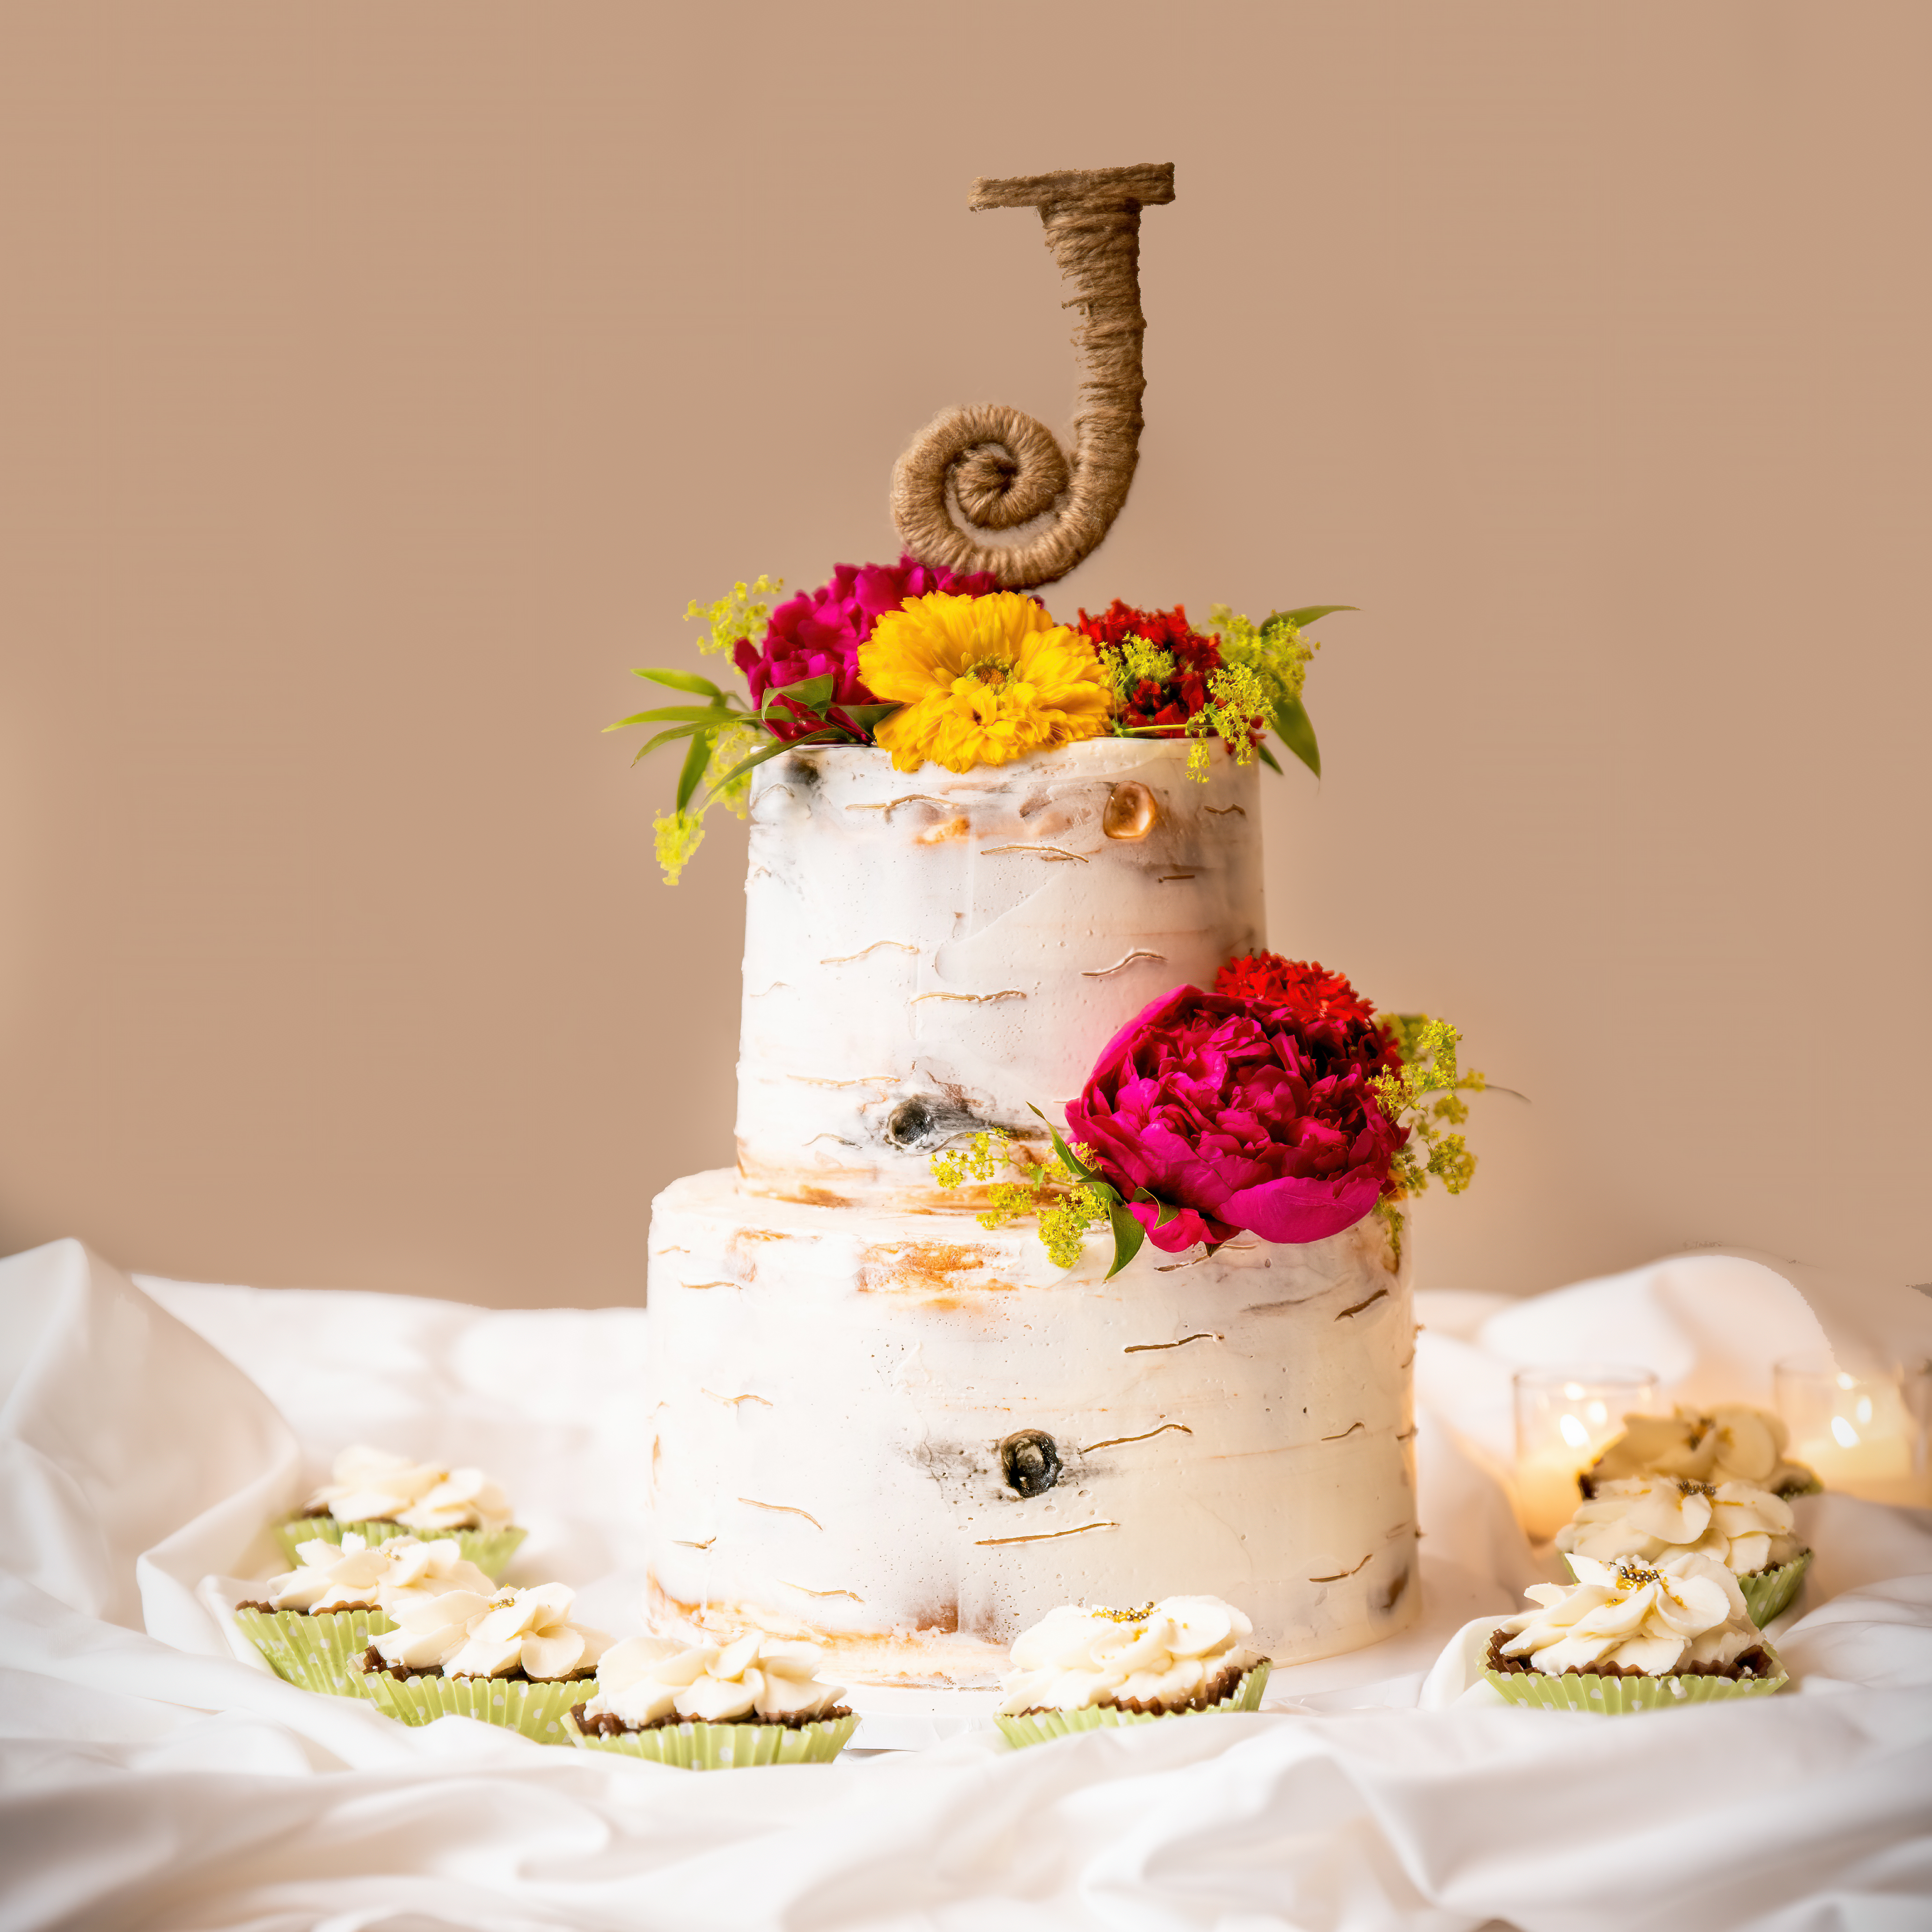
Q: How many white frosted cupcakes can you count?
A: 8